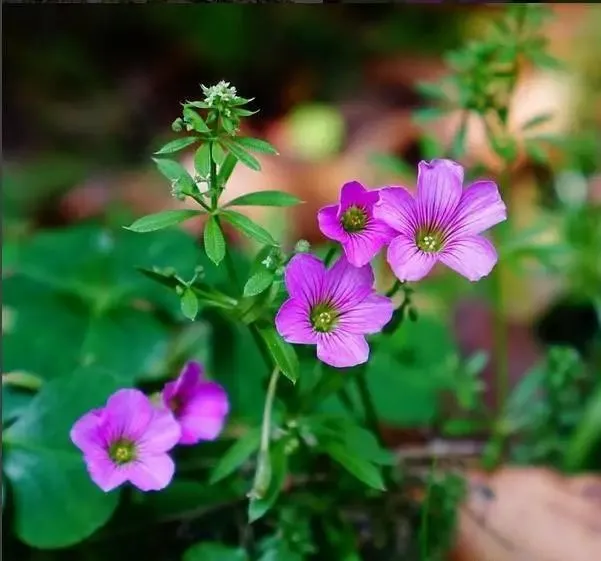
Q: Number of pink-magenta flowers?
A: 5